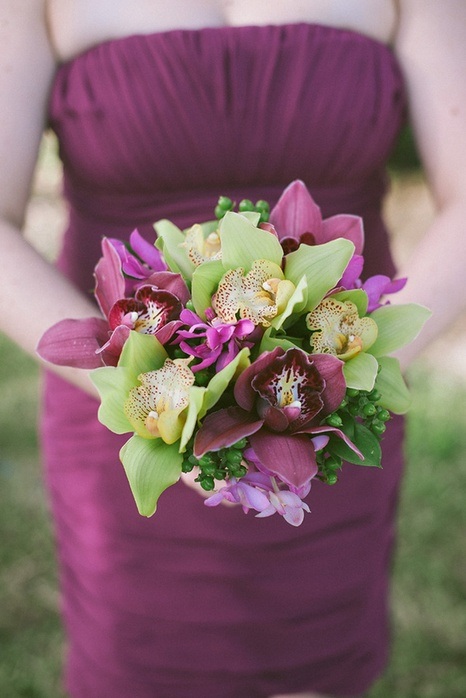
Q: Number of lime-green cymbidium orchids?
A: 4